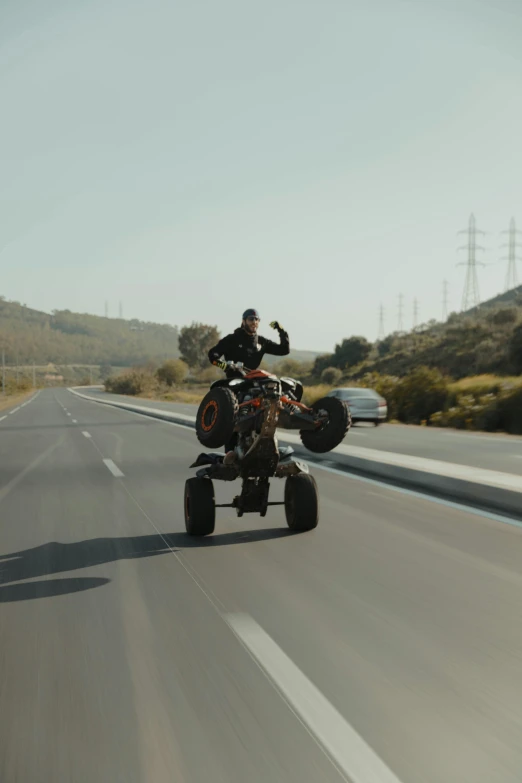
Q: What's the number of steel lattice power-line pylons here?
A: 6